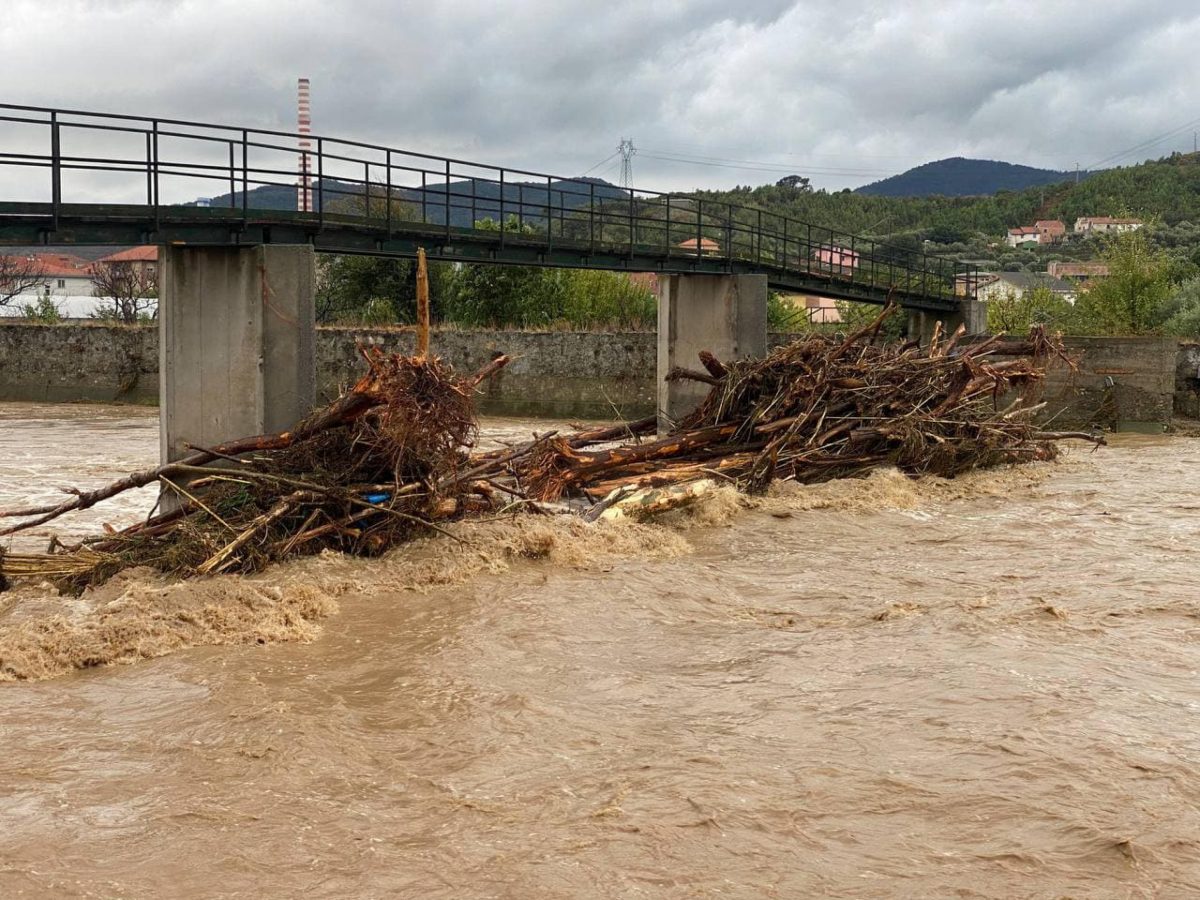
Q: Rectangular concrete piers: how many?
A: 3